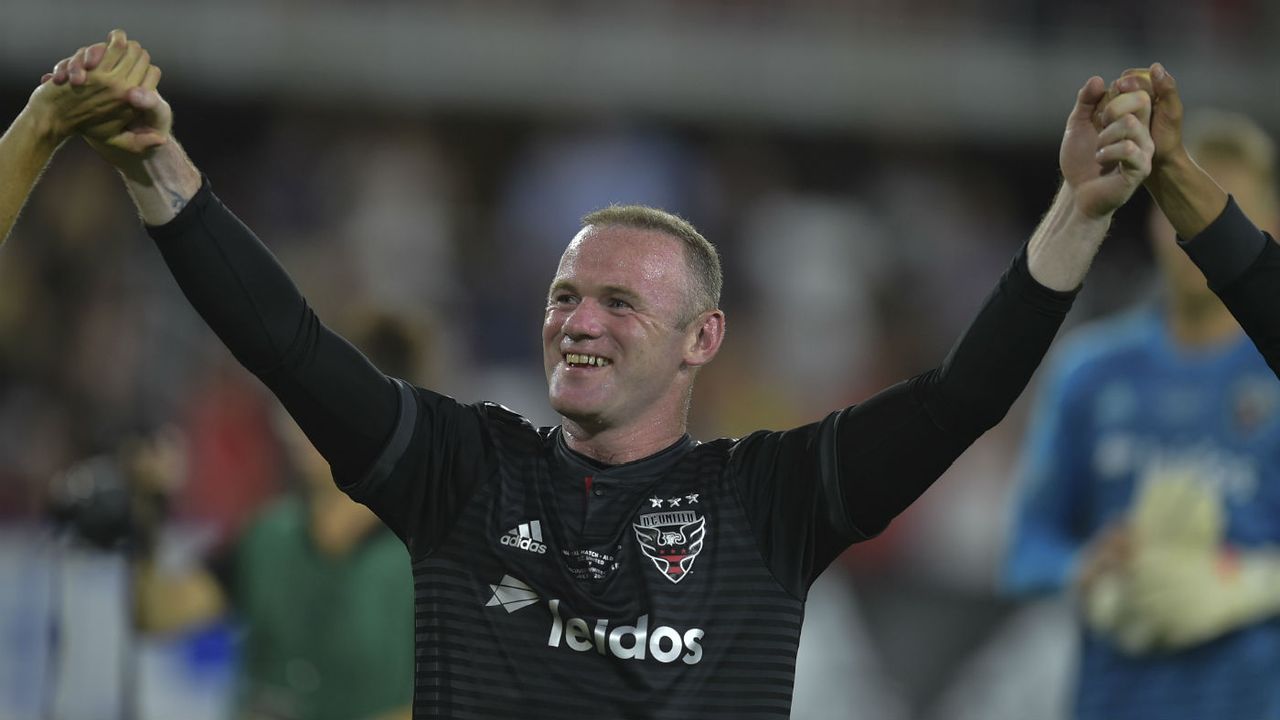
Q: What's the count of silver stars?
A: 3